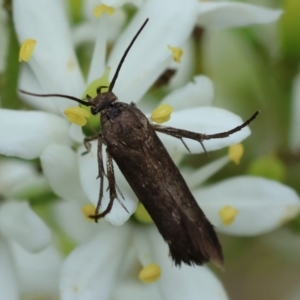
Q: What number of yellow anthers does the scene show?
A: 9